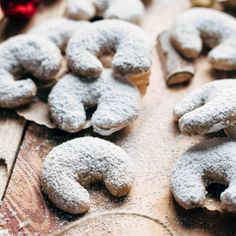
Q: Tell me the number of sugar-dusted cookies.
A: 9